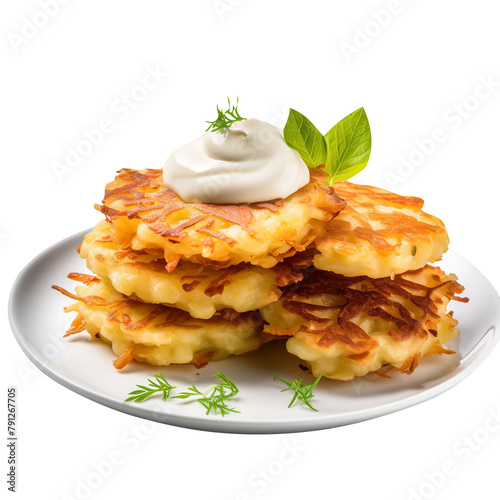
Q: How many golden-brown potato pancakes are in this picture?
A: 5